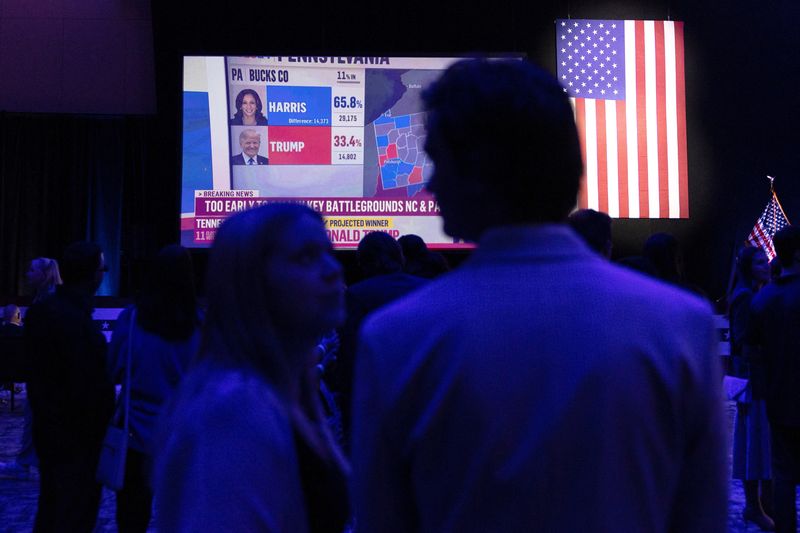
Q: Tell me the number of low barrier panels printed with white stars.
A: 2